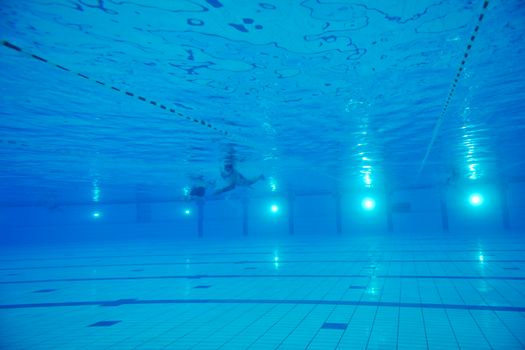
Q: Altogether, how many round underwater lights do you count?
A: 5